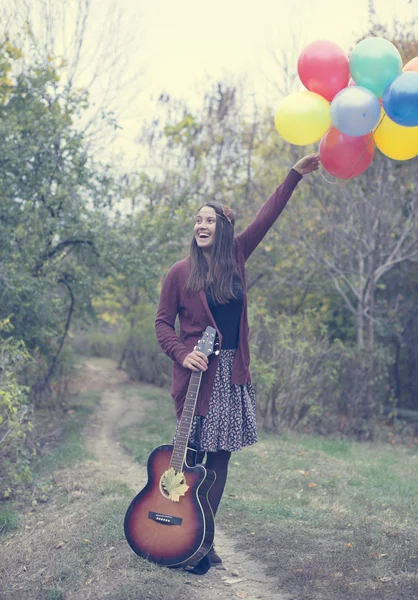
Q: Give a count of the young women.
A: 1